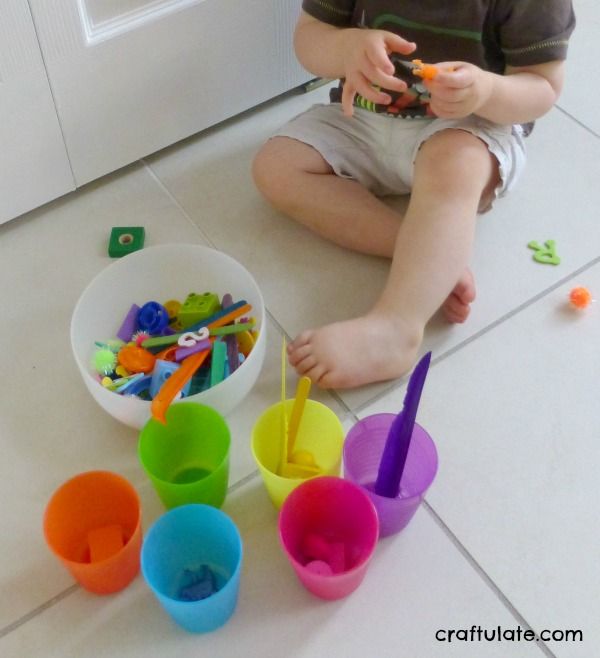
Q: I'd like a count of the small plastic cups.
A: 6